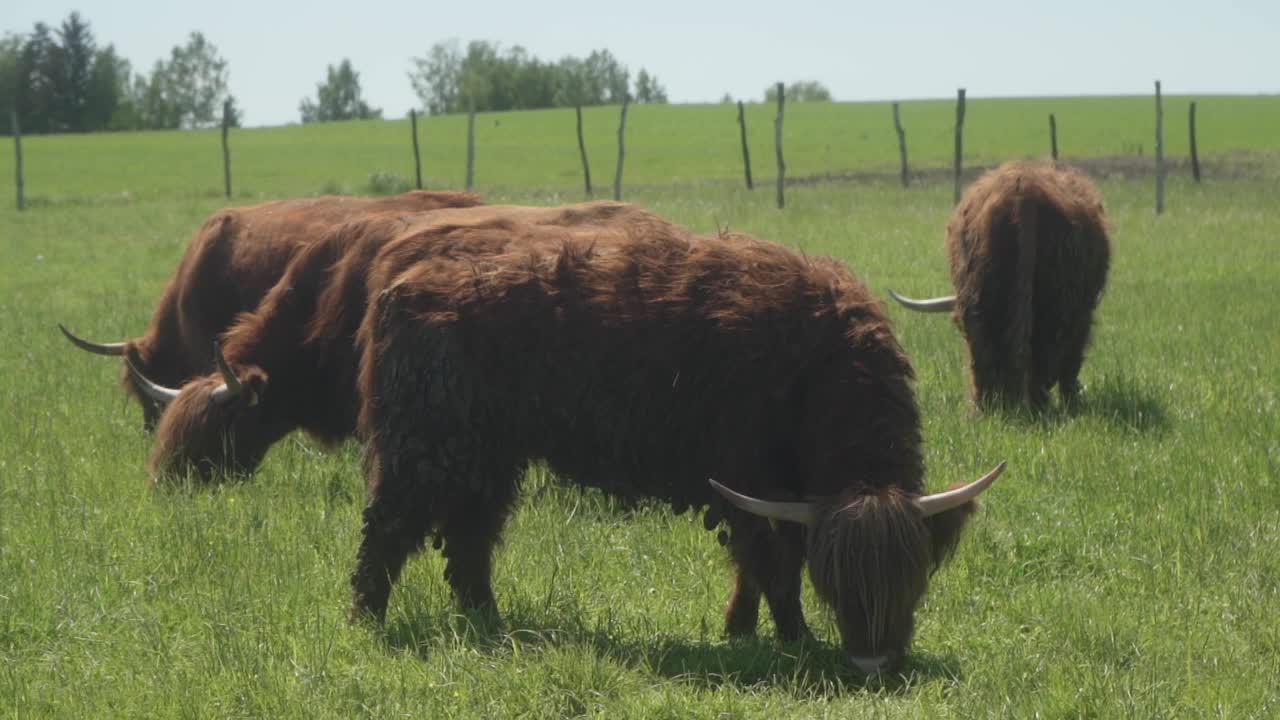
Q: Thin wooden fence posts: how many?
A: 13